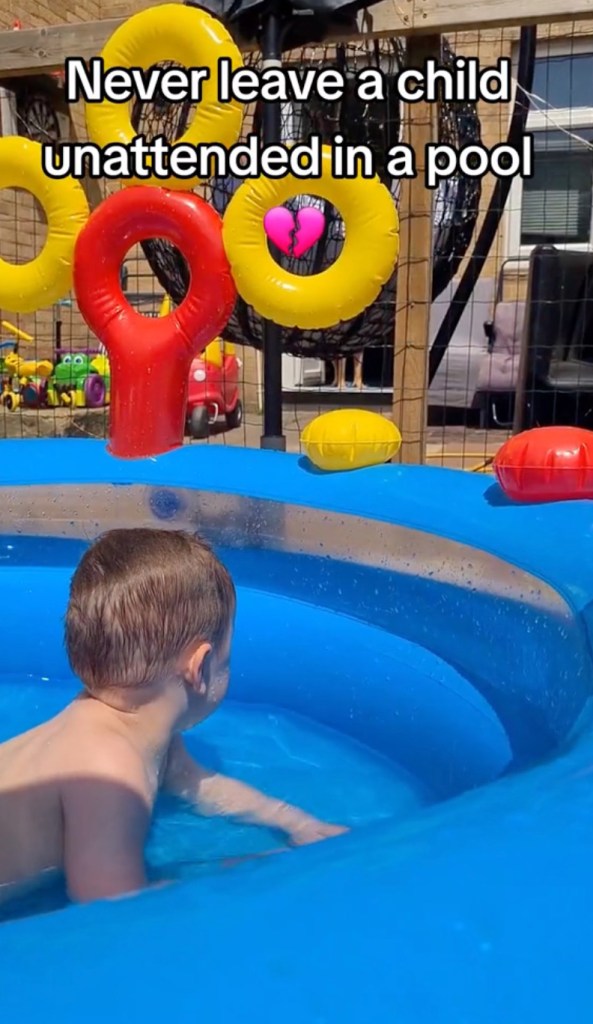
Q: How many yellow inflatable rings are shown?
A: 3